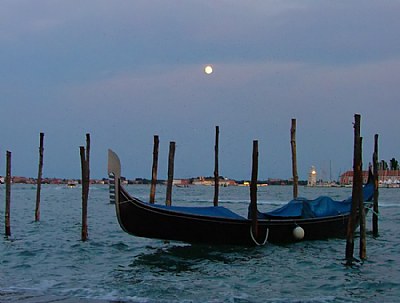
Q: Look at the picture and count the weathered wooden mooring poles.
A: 12